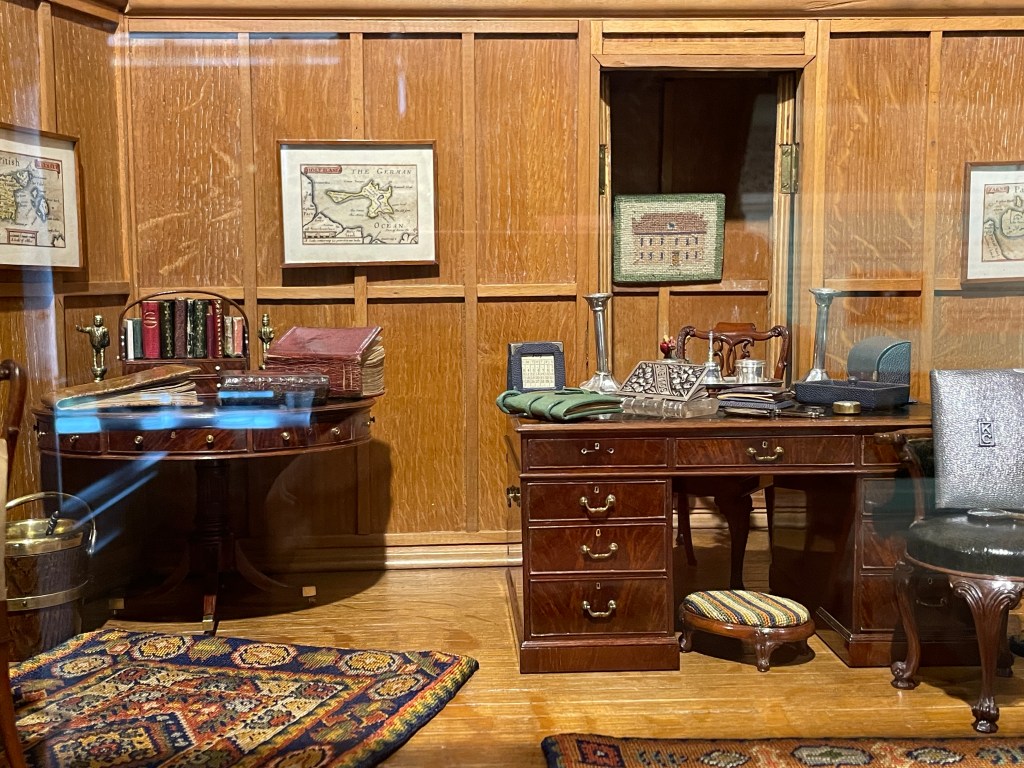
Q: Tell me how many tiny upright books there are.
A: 11